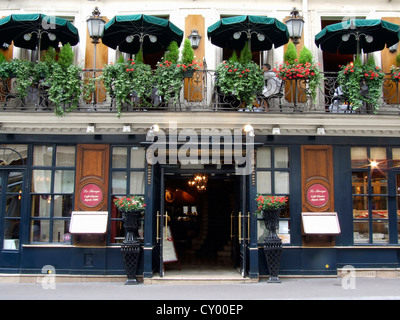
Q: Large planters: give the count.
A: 2